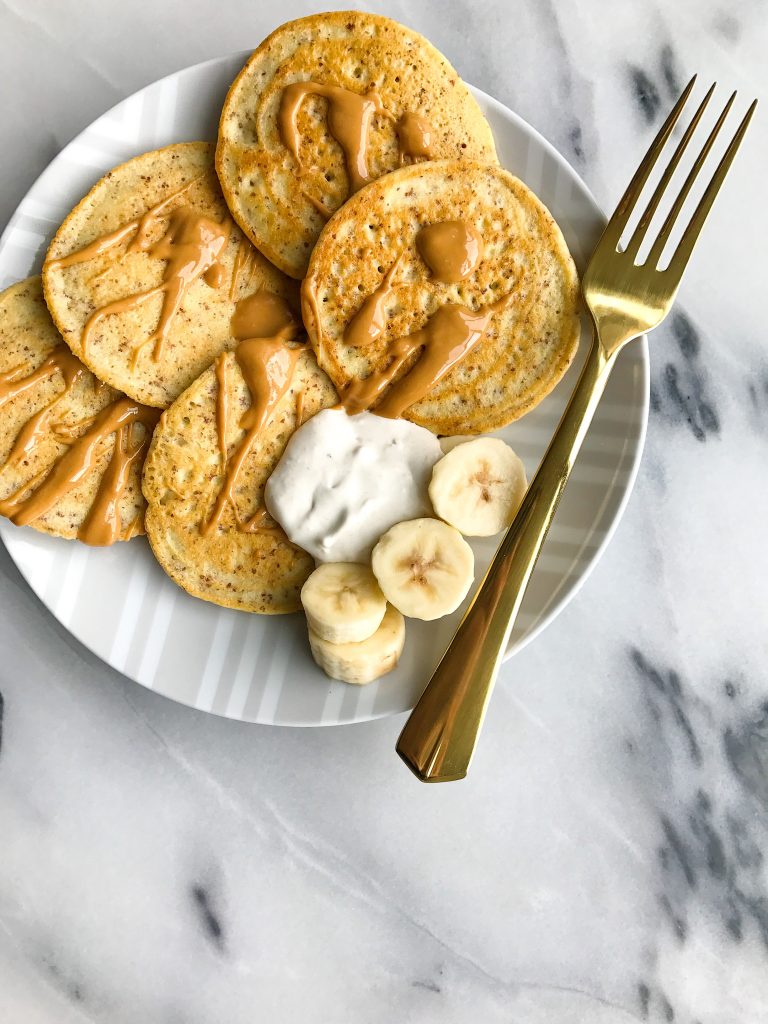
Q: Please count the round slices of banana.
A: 4